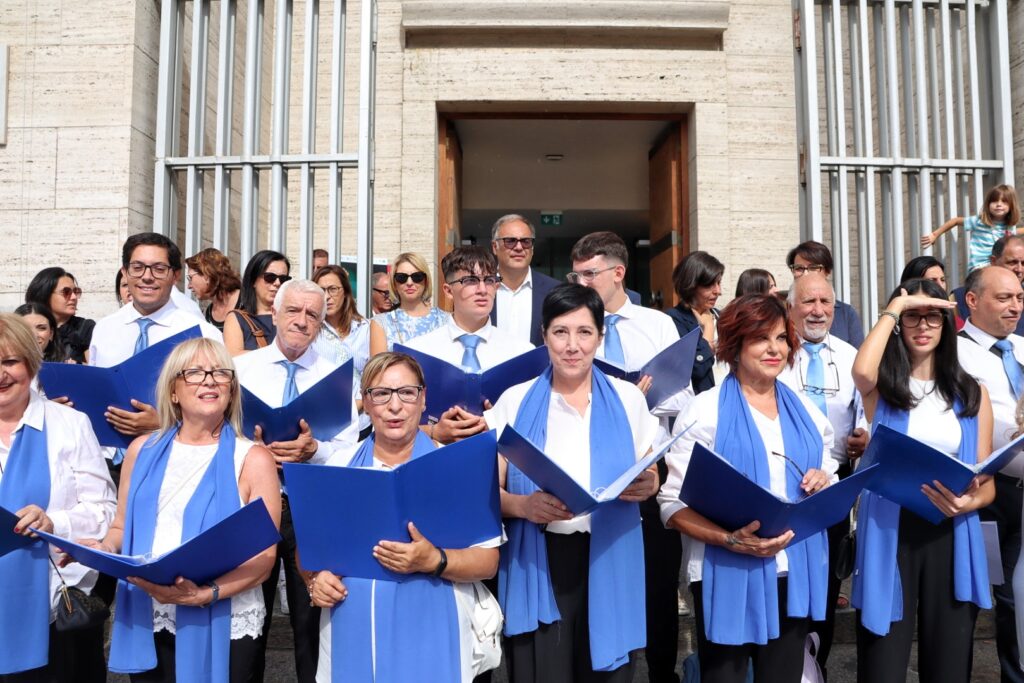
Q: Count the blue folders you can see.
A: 10